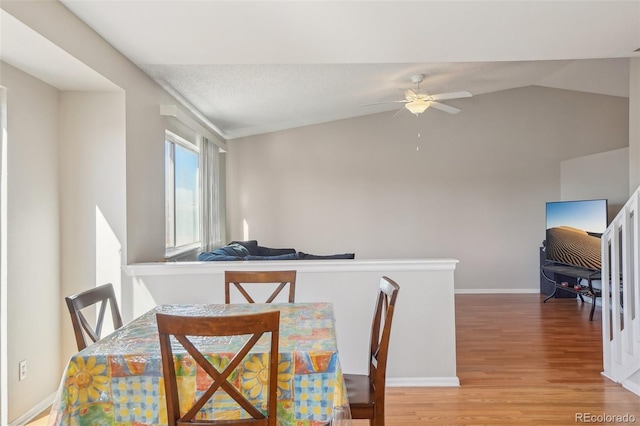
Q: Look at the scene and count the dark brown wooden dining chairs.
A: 4